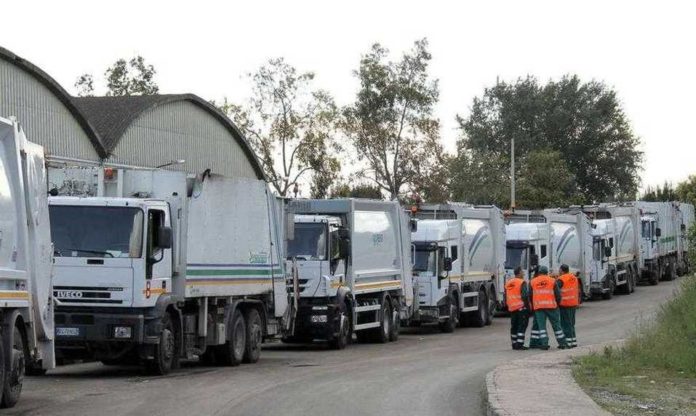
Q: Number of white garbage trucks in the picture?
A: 8